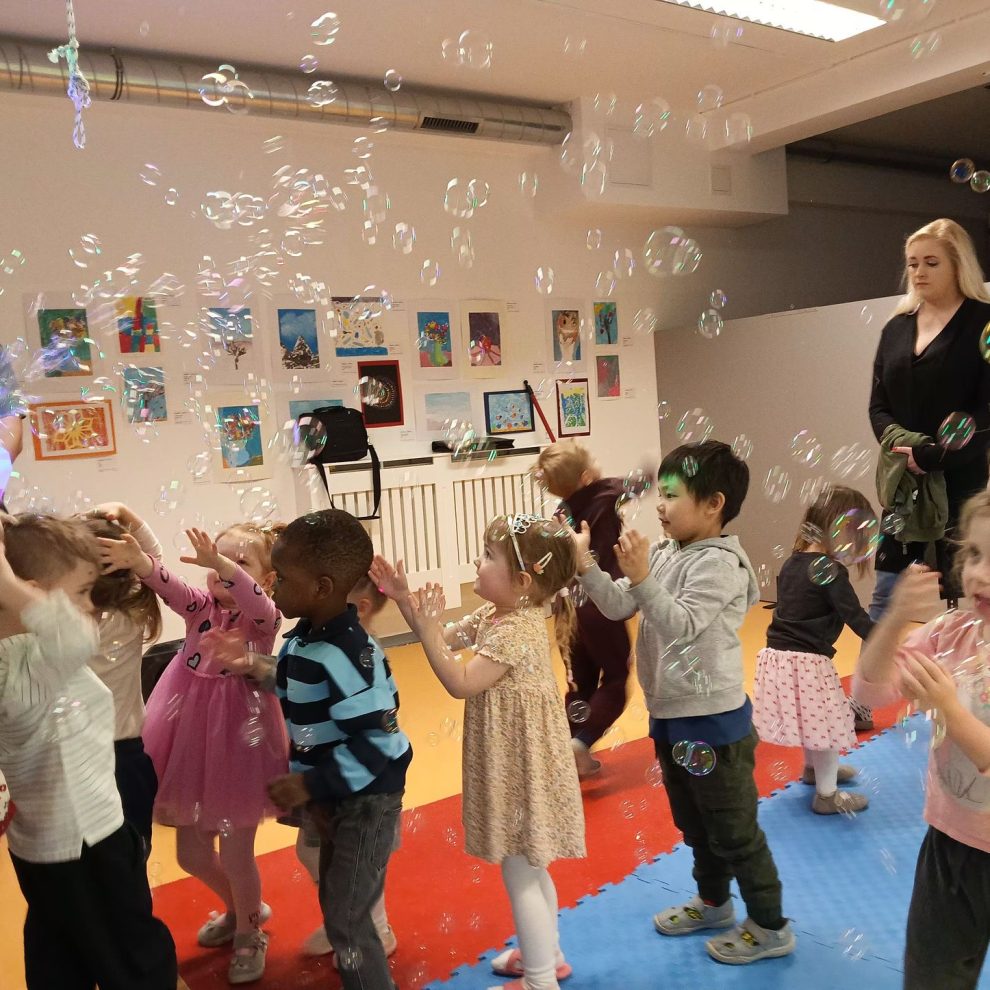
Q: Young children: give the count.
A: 10